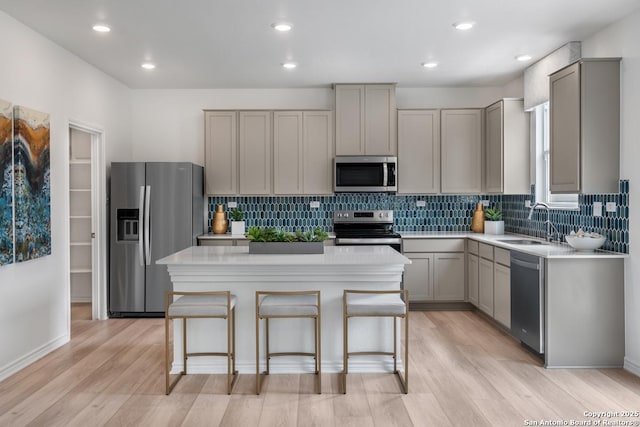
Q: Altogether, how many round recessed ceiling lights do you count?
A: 7